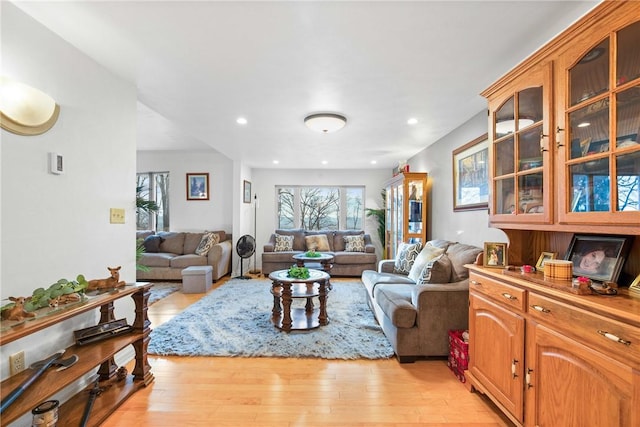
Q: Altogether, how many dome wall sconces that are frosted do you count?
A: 1